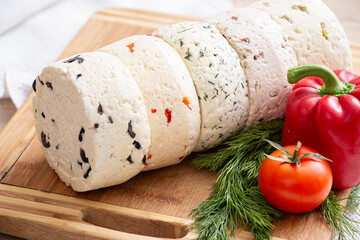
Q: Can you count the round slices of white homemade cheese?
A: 5